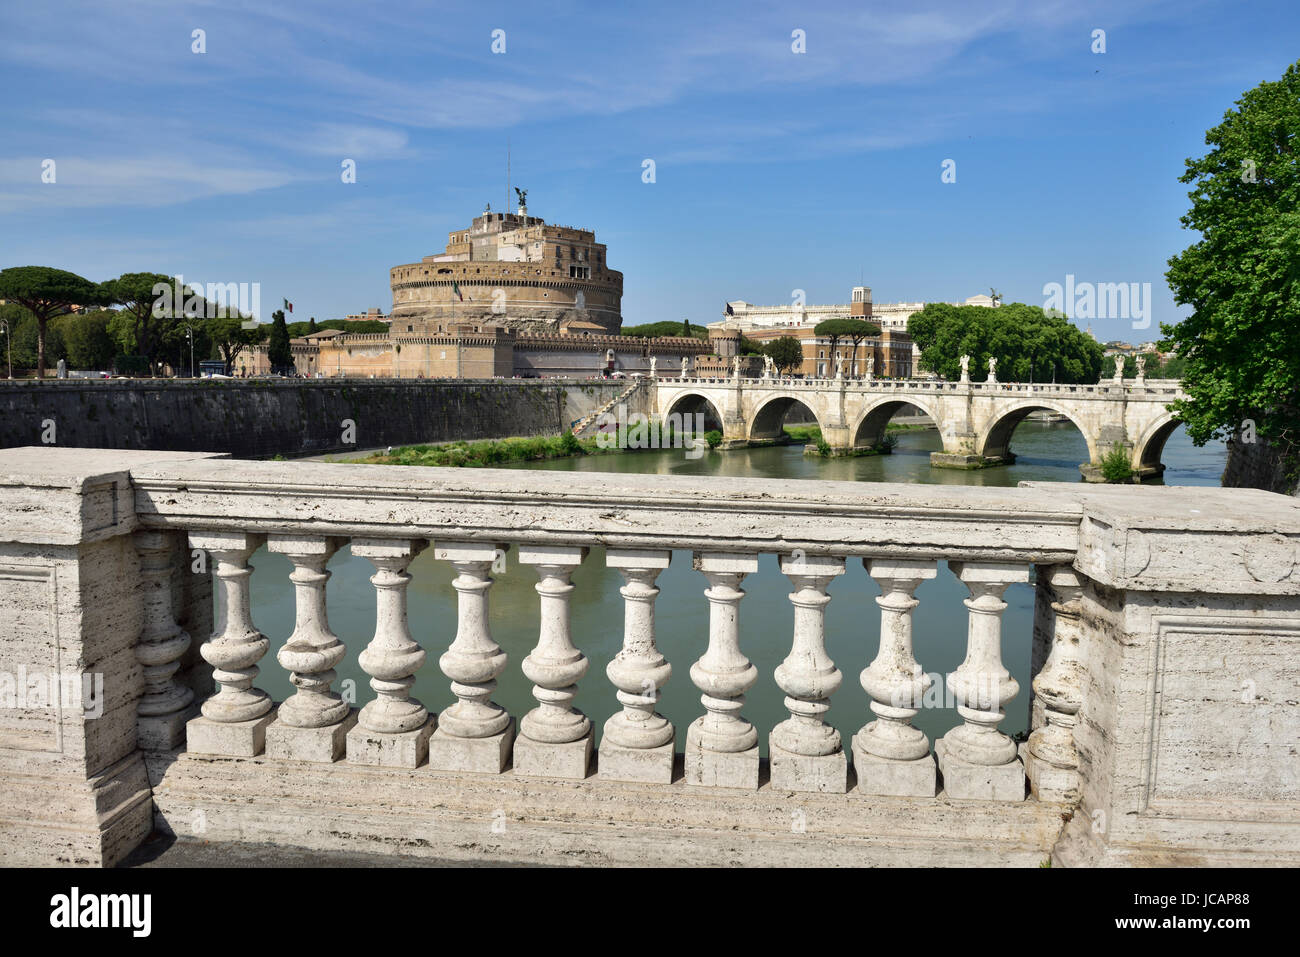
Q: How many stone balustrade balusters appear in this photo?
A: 12